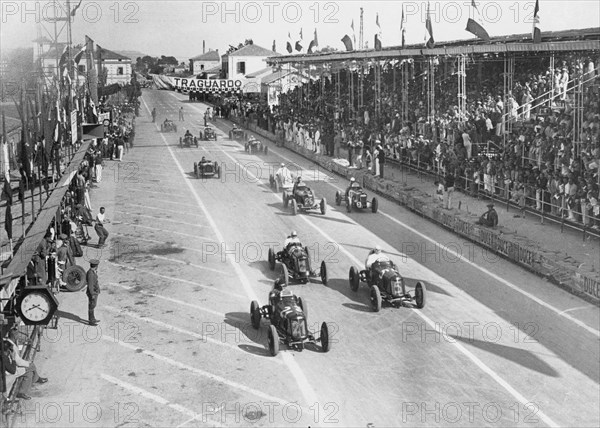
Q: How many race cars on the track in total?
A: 12